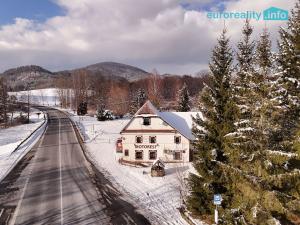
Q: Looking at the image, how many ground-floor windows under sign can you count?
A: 2